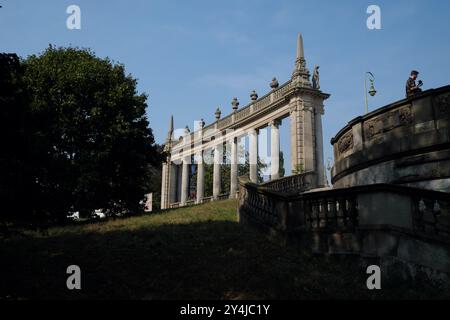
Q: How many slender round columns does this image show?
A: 6